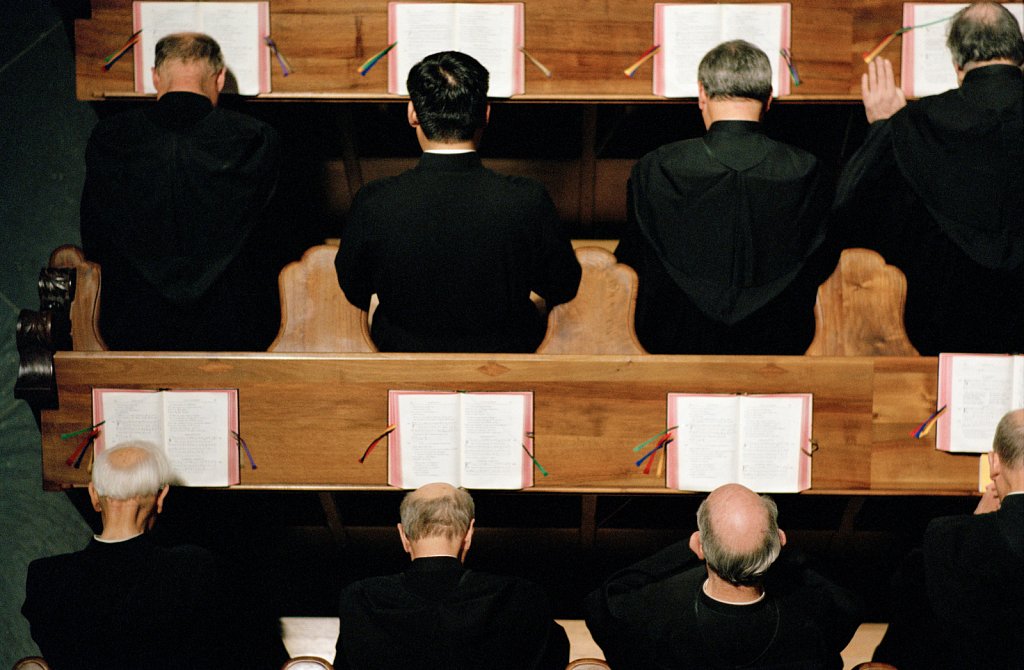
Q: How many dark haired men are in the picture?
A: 1